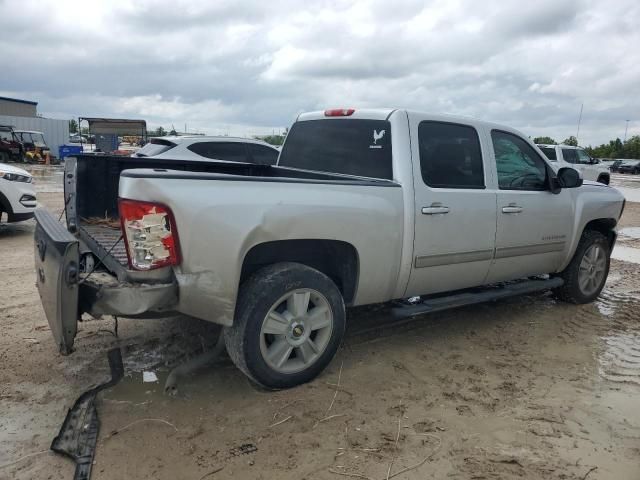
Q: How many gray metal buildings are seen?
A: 1